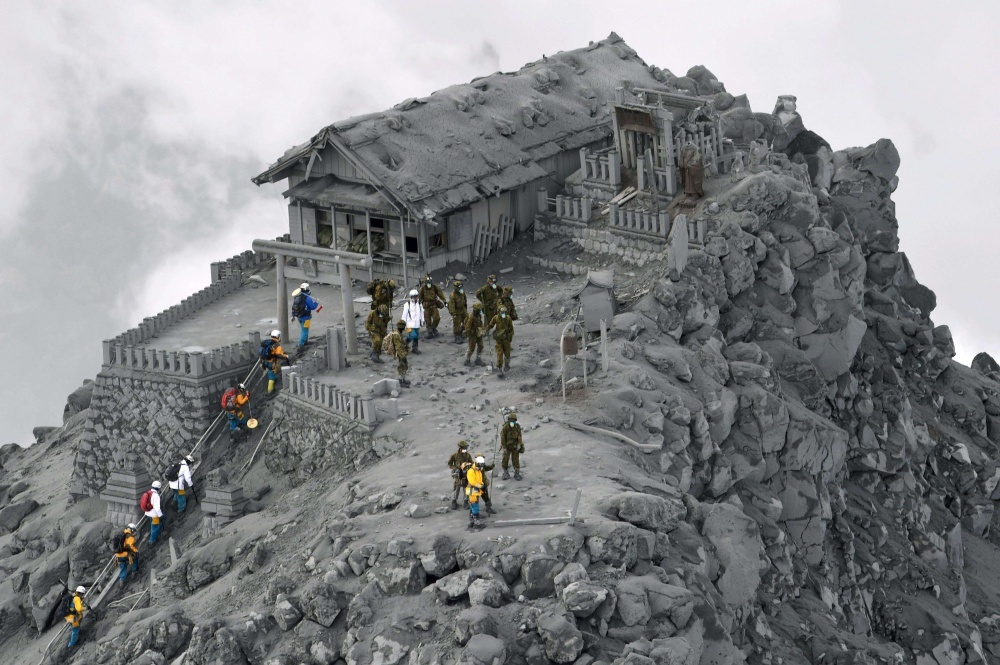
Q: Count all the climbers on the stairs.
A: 7